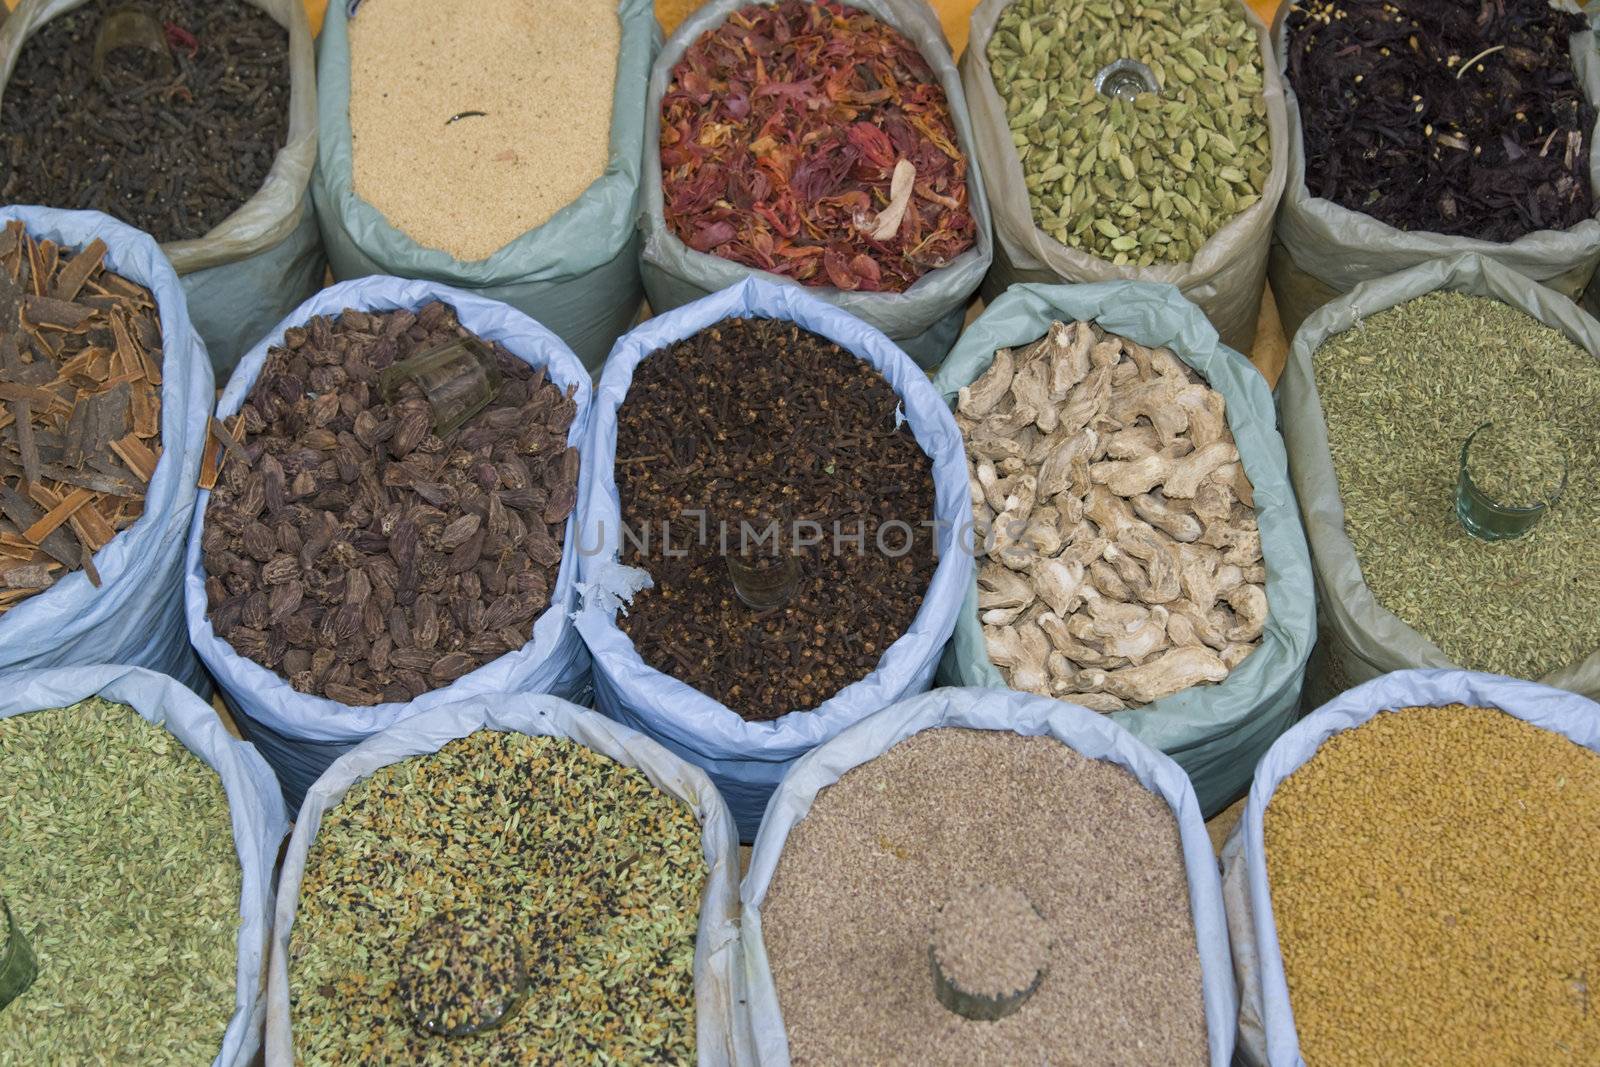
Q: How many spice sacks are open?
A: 14